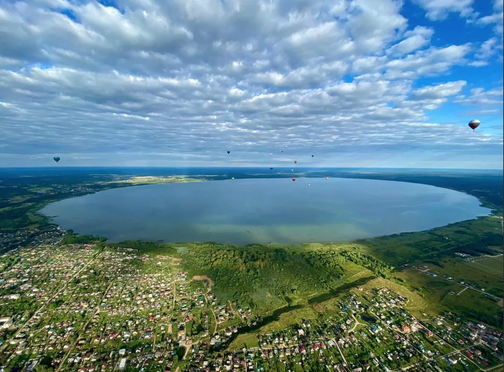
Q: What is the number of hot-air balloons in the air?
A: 12